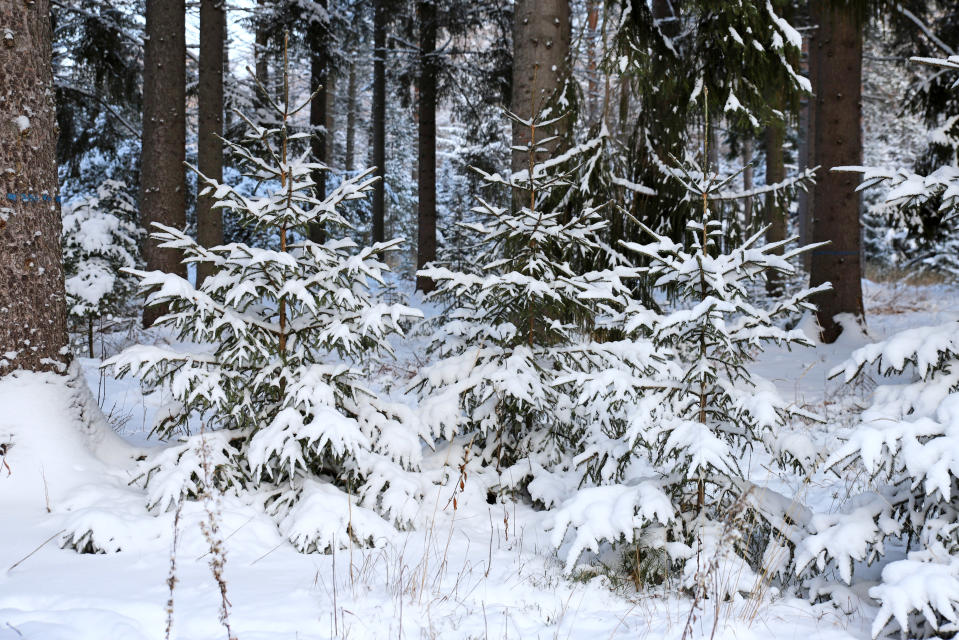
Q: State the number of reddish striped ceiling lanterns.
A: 0